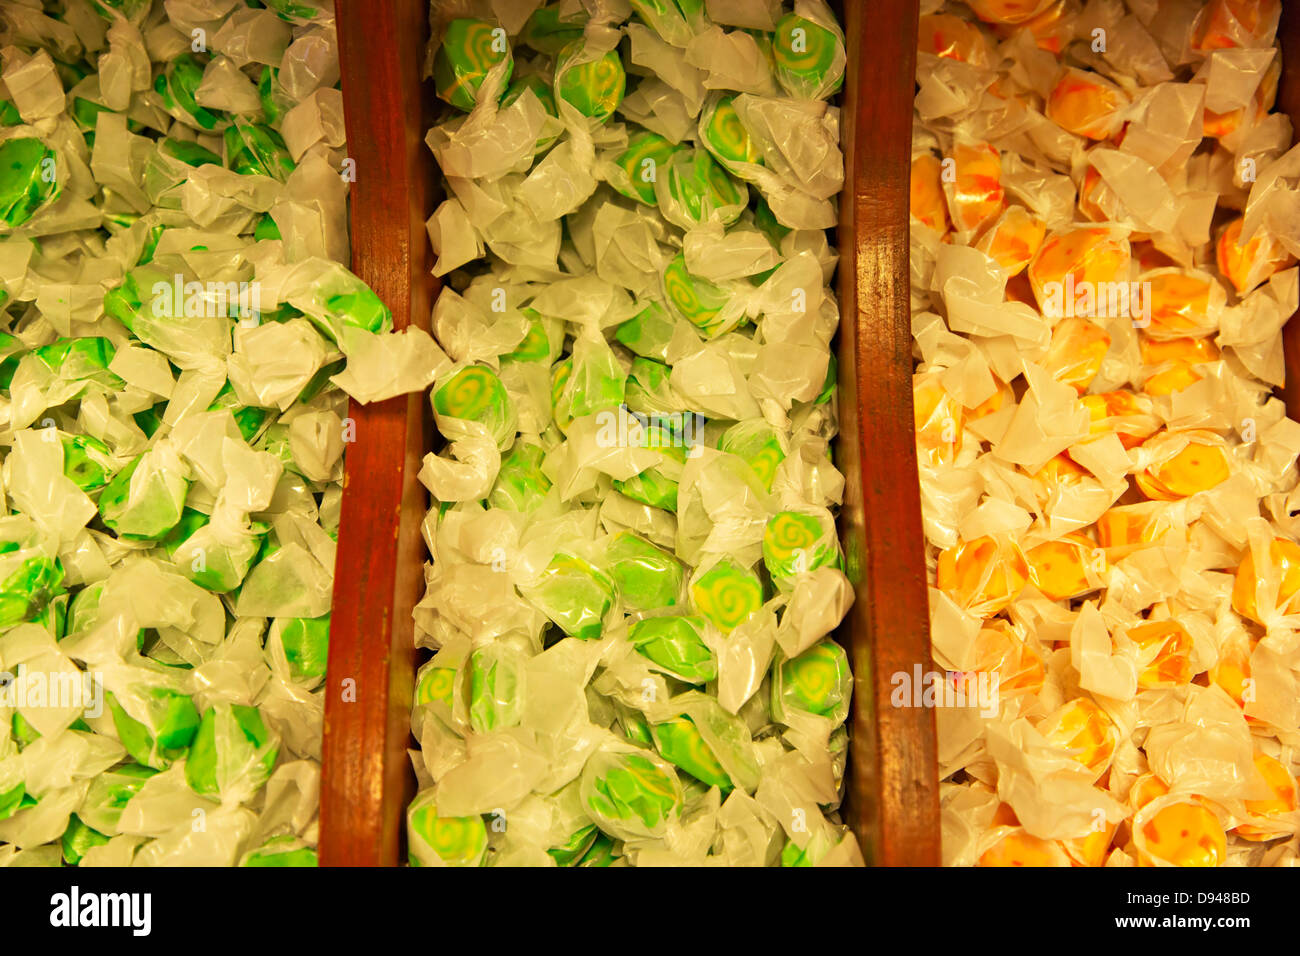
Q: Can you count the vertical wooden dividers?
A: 2